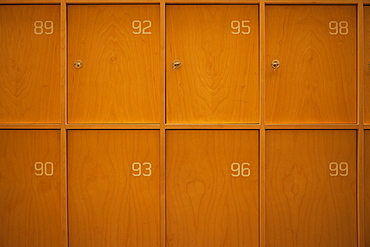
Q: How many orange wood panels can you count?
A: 8